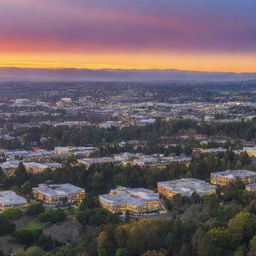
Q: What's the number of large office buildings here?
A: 5